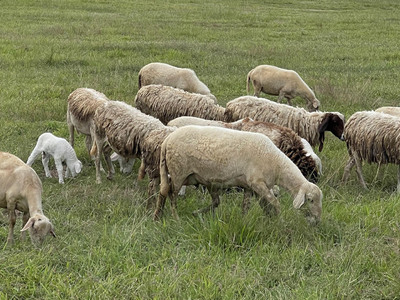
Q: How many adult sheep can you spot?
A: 11